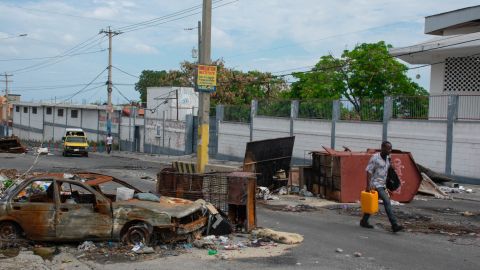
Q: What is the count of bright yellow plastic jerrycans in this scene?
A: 1